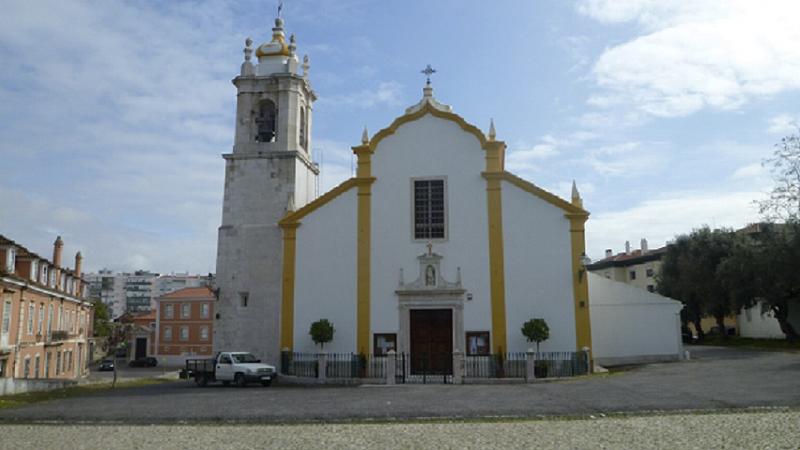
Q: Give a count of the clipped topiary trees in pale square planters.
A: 2